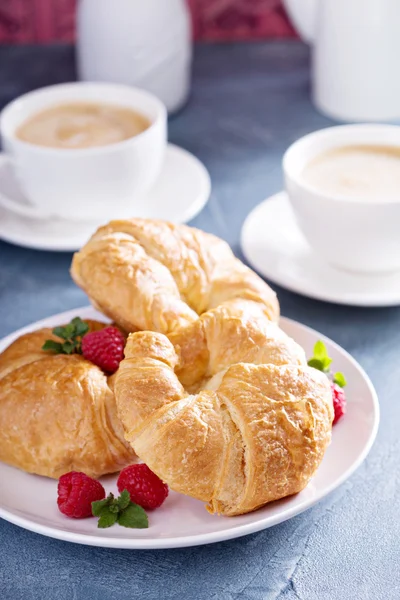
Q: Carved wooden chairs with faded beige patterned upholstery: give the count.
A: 0